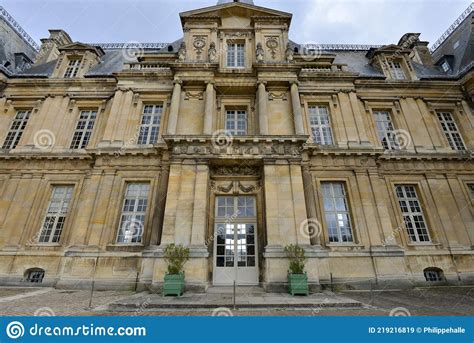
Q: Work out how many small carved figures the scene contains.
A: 4